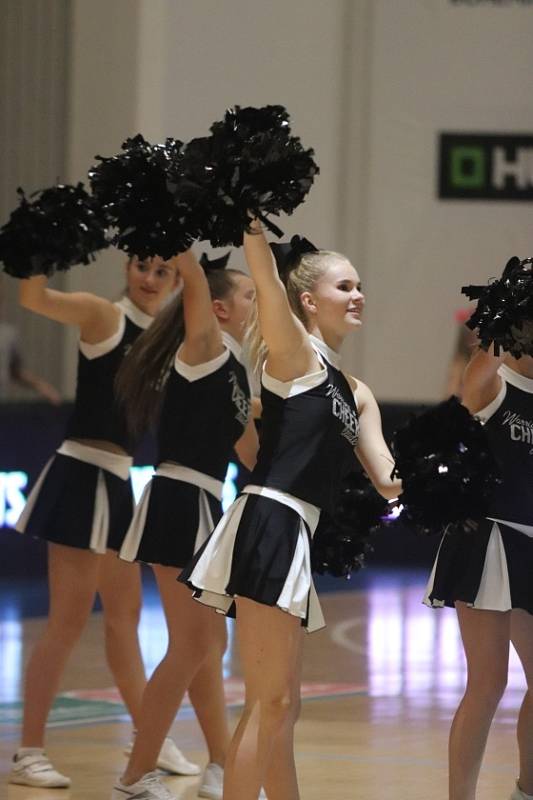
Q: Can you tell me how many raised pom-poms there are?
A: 4